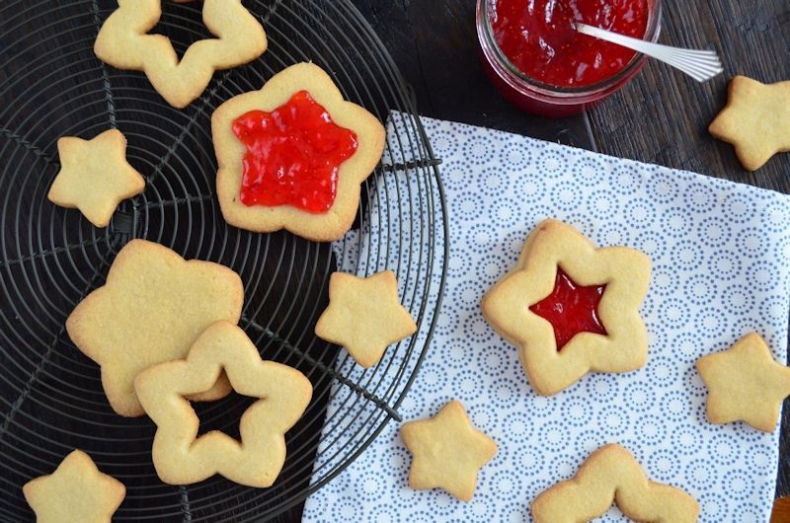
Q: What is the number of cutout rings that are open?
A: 3